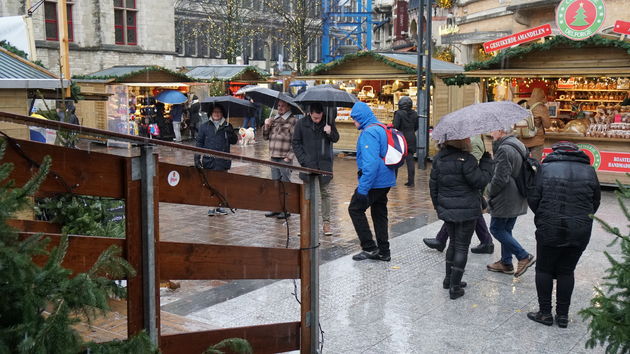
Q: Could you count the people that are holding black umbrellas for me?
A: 3